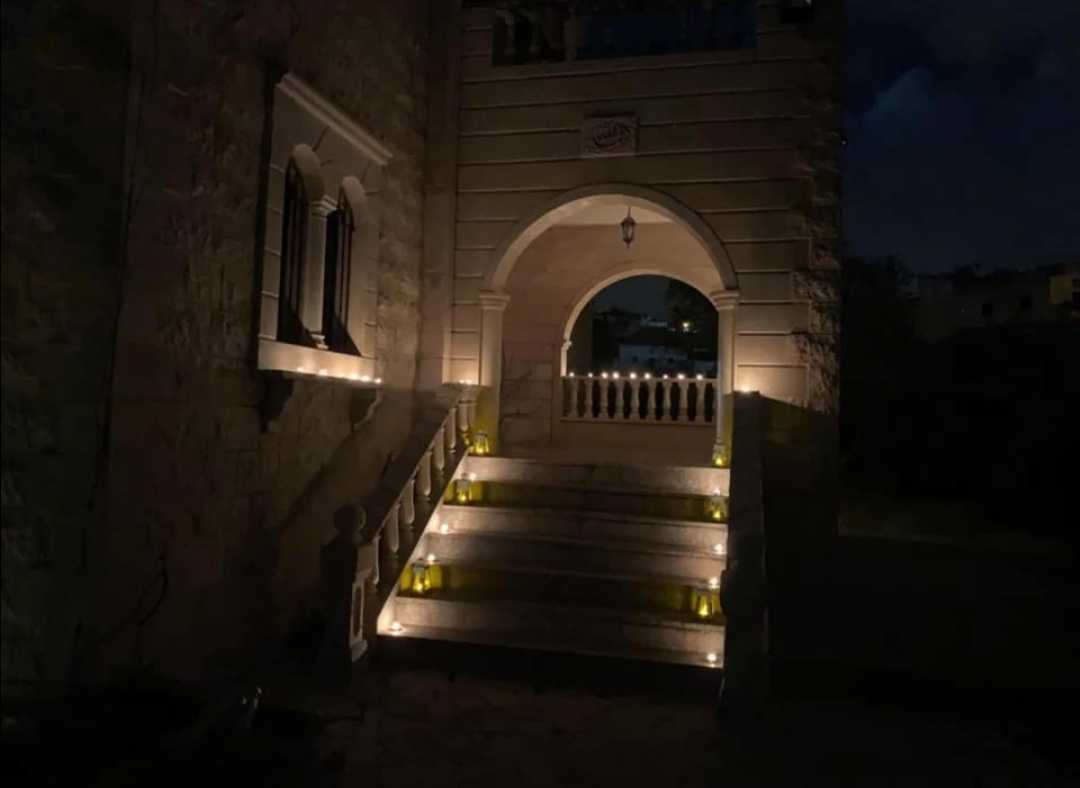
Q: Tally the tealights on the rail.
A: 9